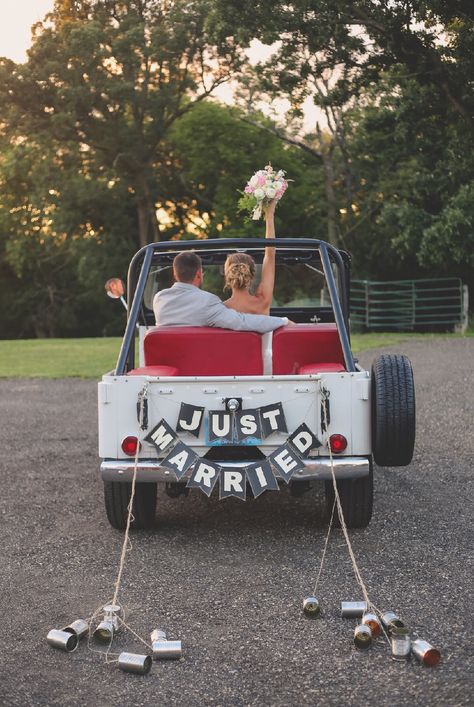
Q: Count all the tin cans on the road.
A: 14